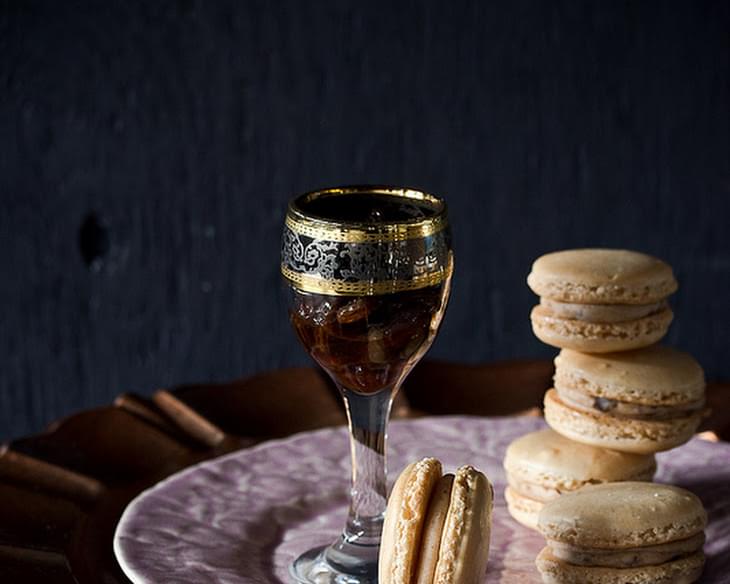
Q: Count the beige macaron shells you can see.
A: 10